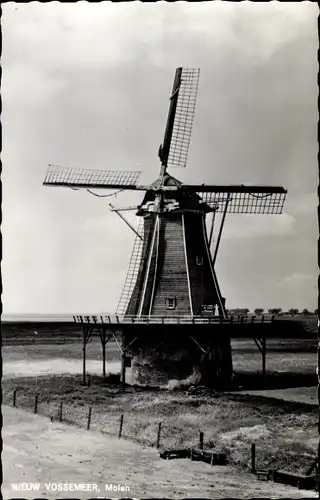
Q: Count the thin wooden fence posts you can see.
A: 8